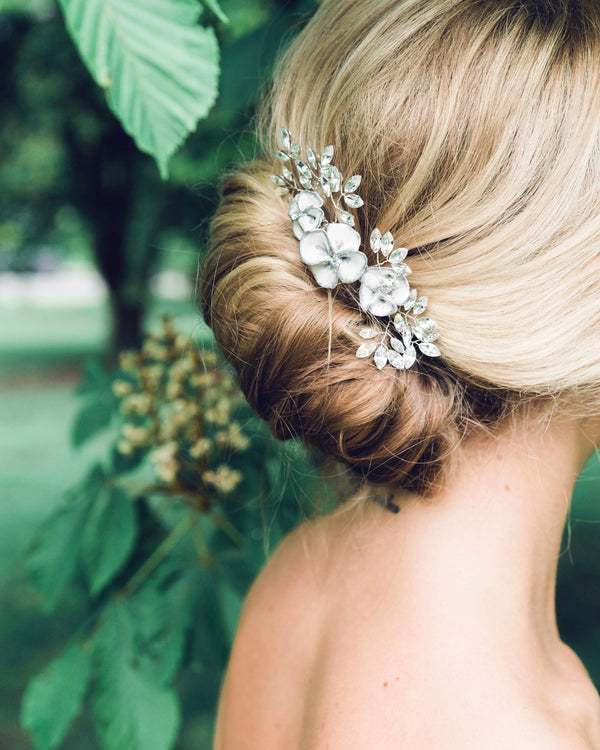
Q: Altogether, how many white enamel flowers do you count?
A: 3